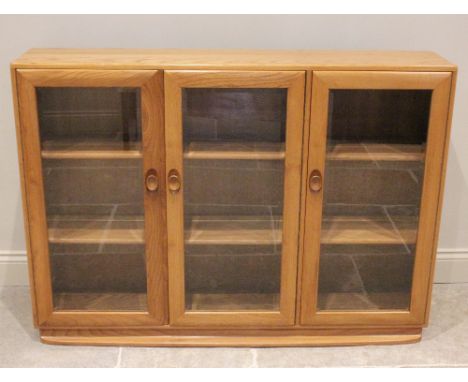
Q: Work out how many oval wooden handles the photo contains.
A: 3